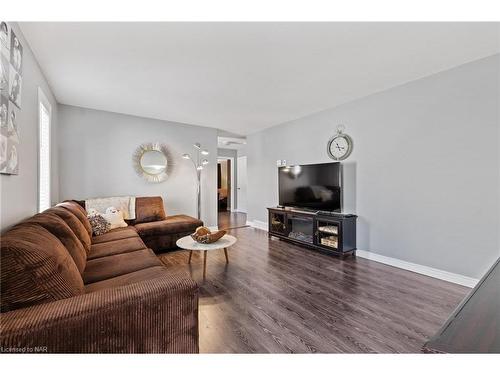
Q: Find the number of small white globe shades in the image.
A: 5